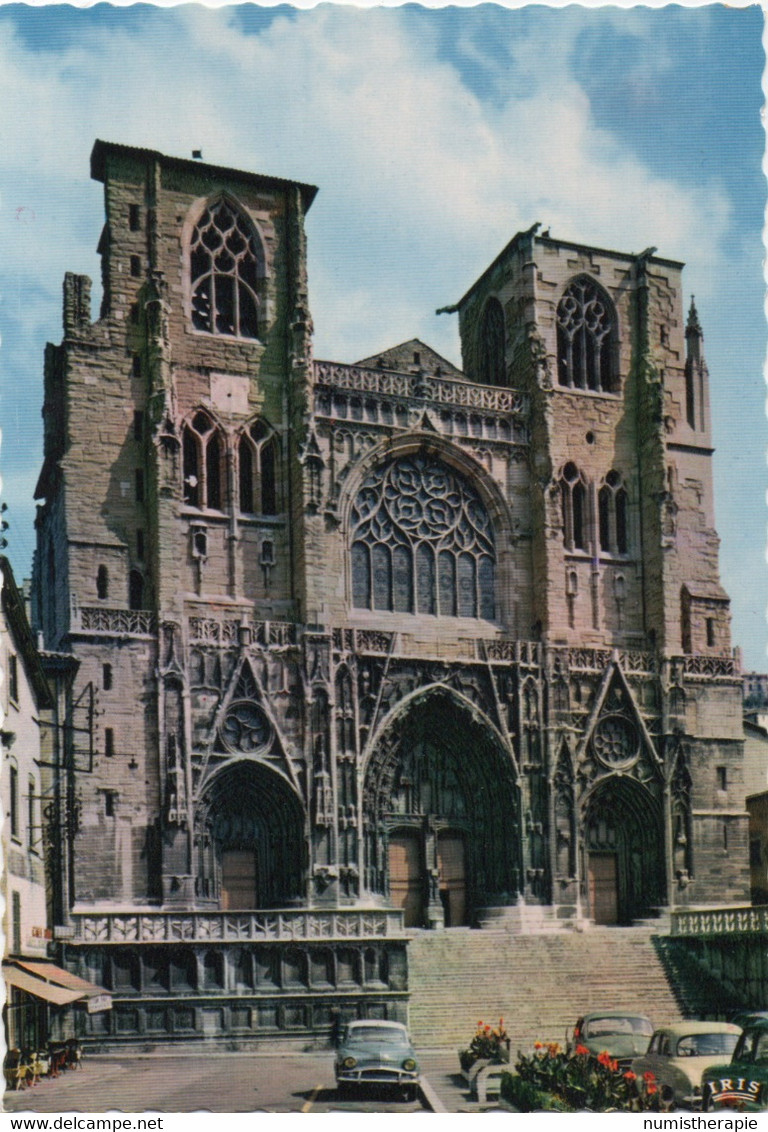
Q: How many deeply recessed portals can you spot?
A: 3